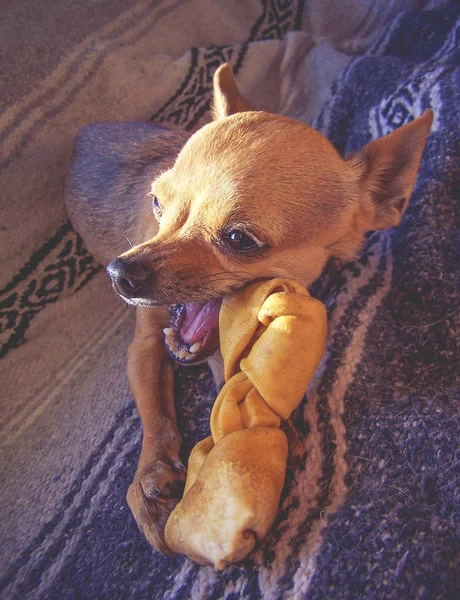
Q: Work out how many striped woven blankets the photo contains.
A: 1